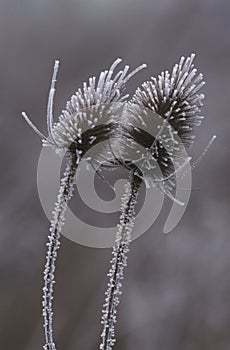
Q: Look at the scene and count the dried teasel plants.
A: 2